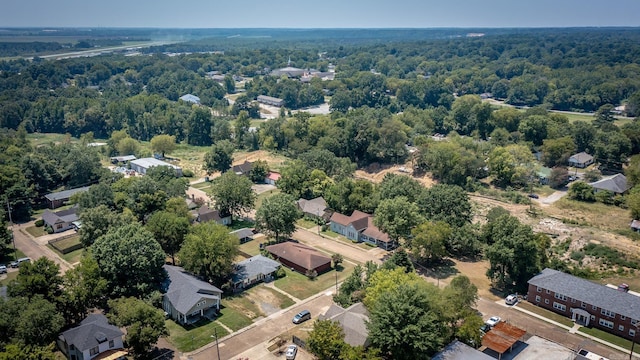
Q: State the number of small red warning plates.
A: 0